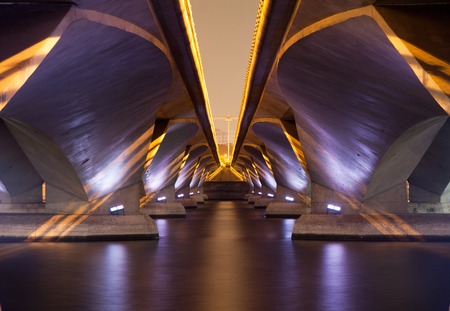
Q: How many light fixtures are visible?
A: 10